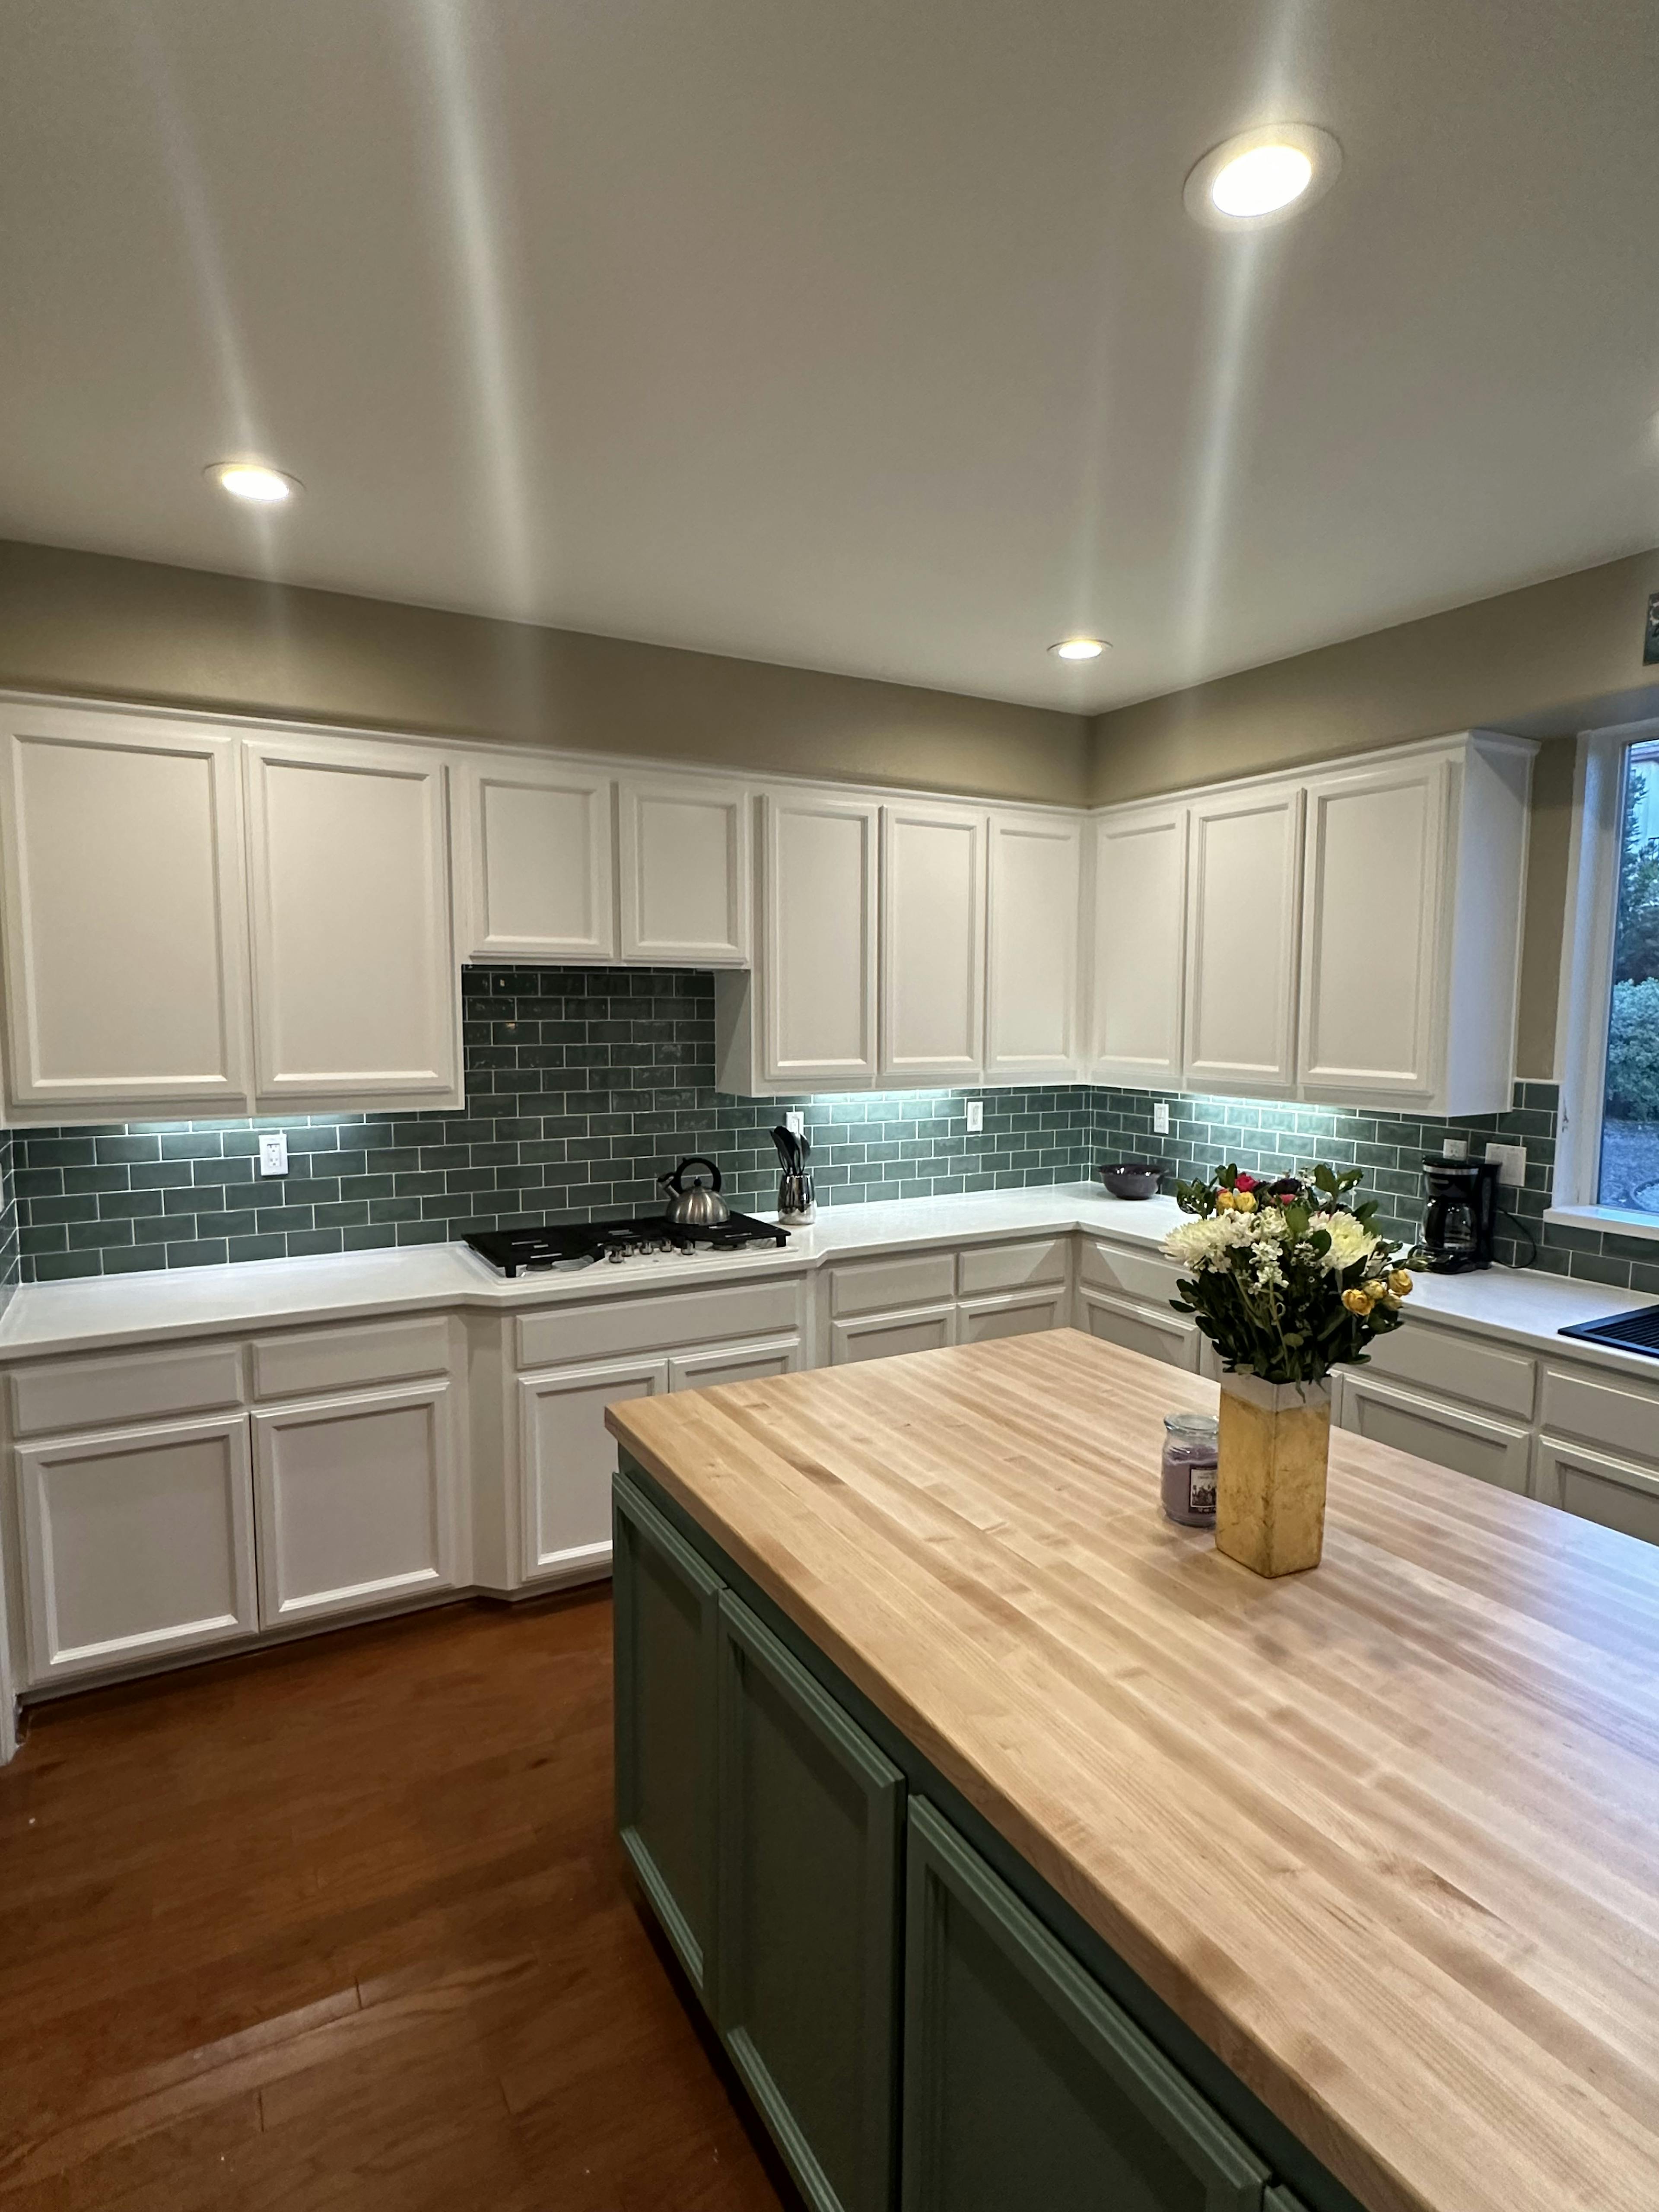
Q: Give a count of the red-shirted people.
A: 0